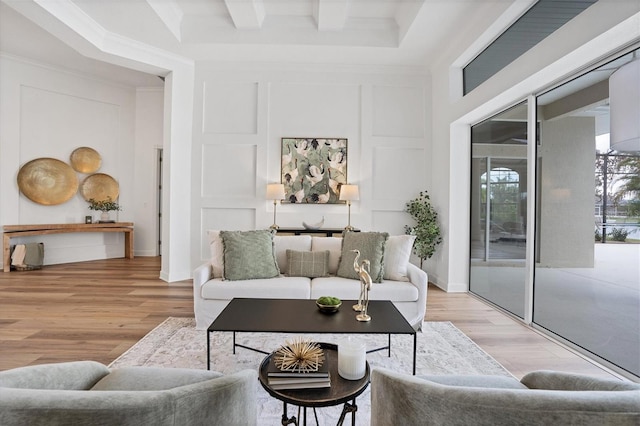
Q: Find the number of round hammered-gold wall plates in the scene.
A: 3